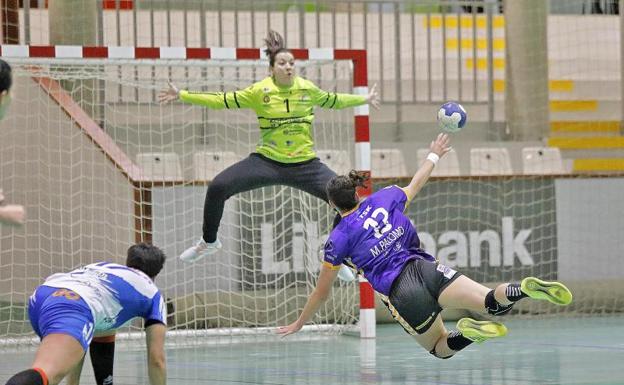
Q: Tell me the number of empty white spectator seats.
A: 7